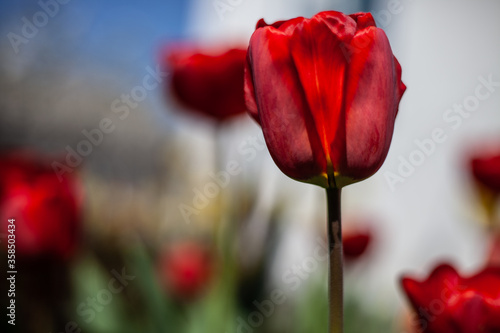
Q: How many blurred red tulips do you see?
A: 6